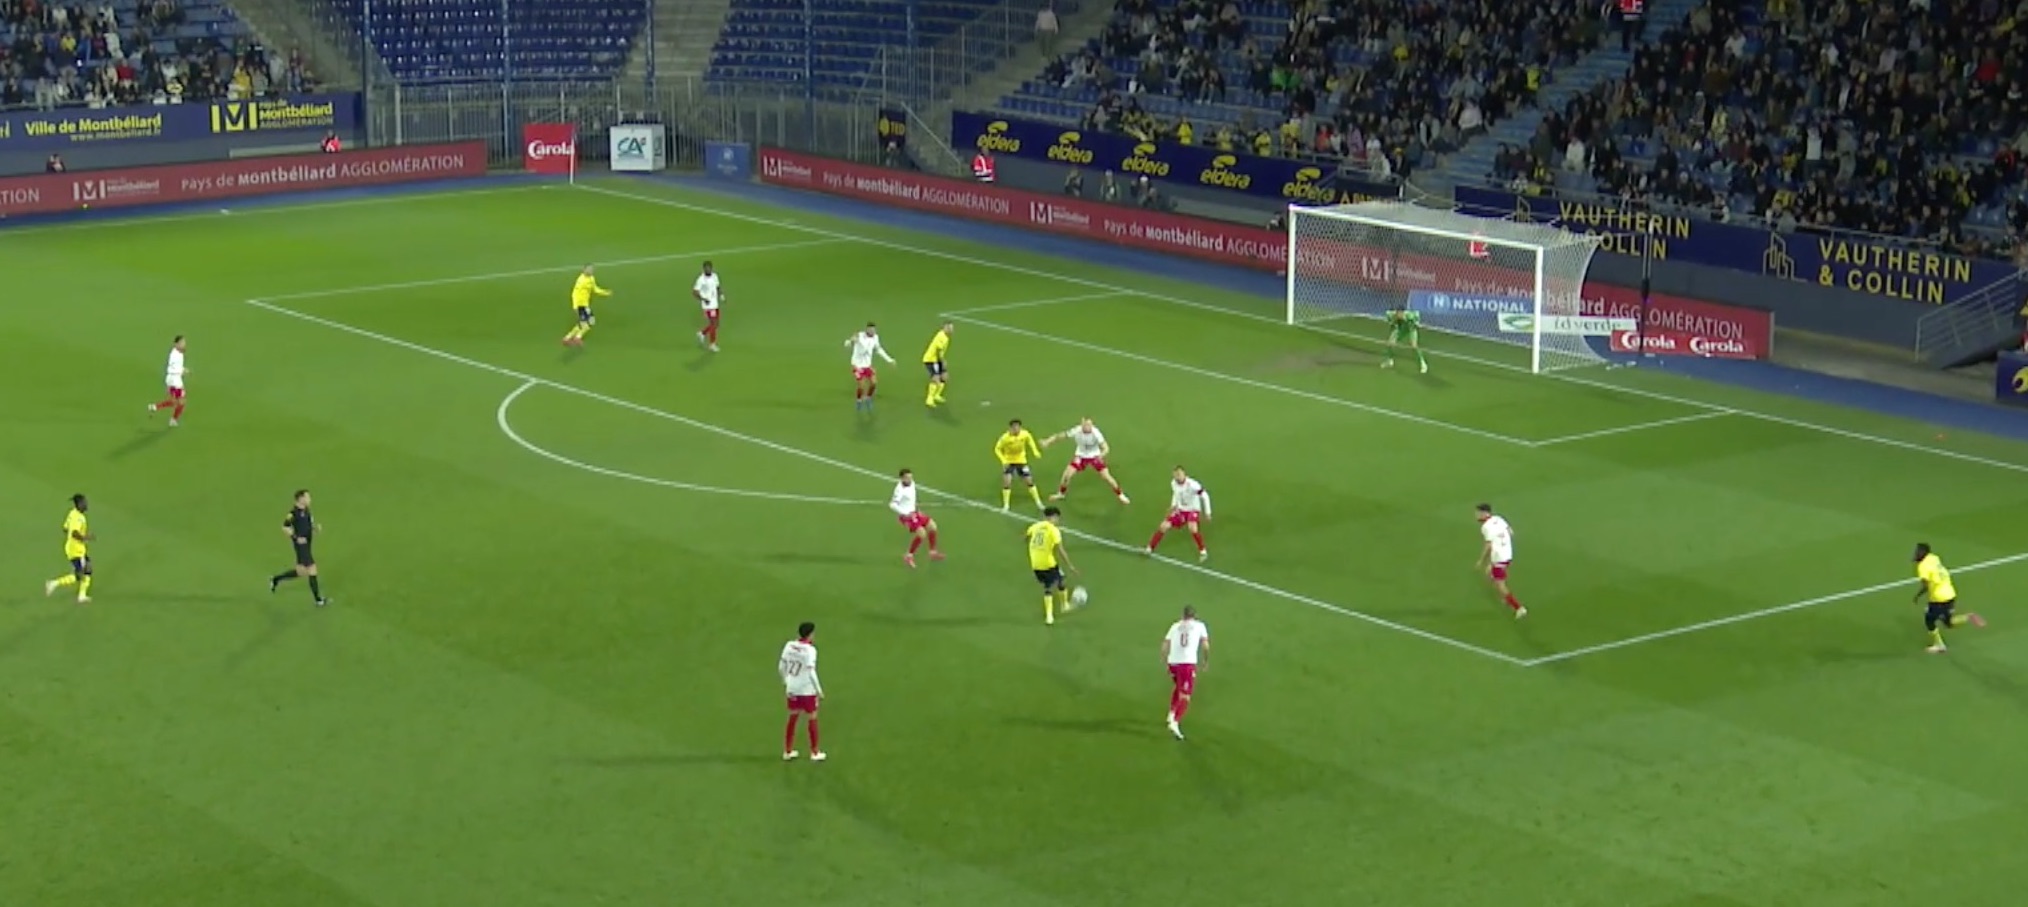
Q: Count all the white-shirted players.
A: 9